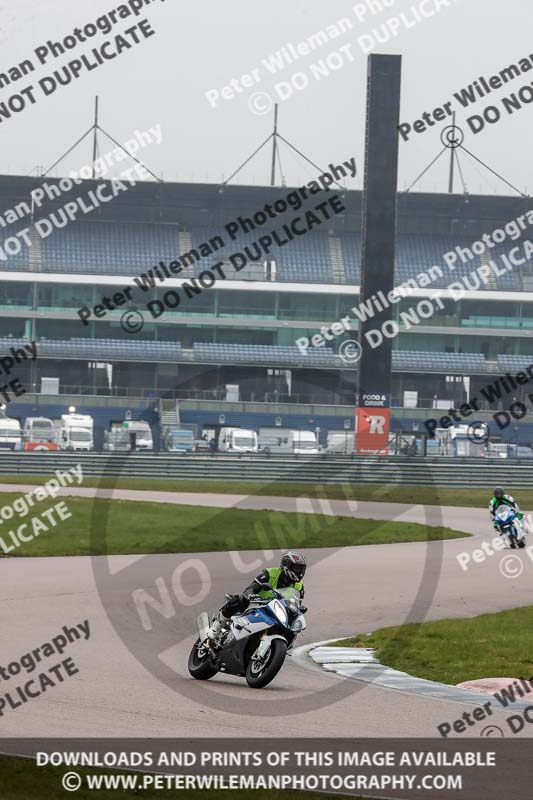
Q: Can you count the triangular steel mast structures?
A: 3